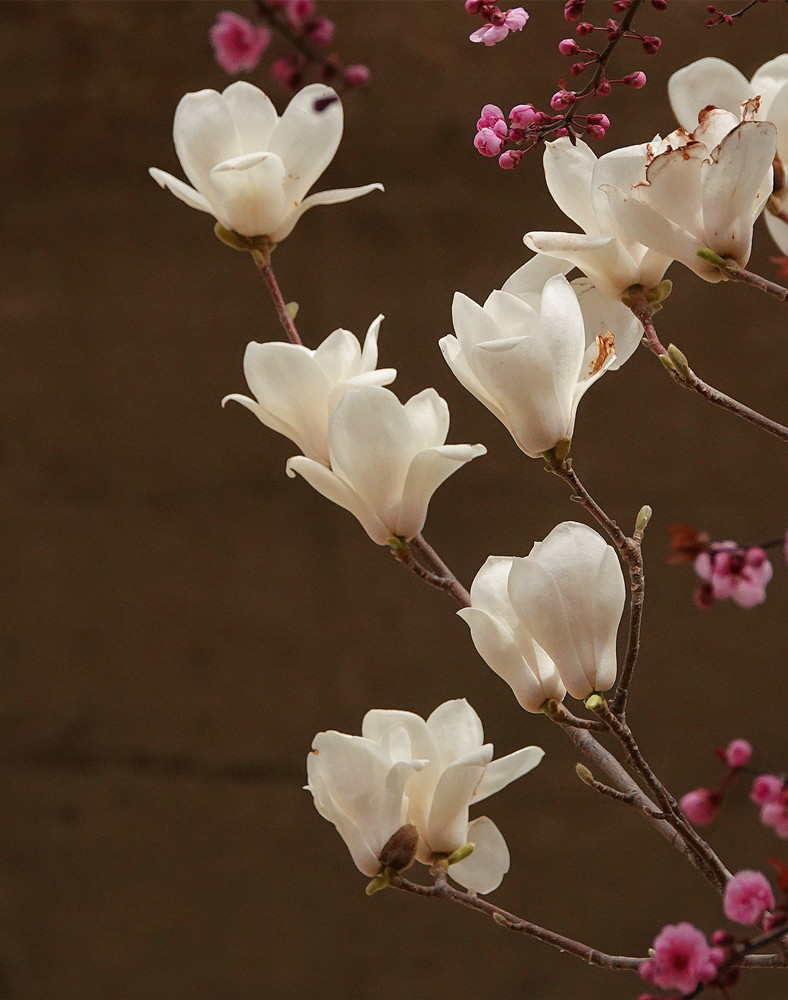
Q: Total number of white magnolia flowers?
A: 11